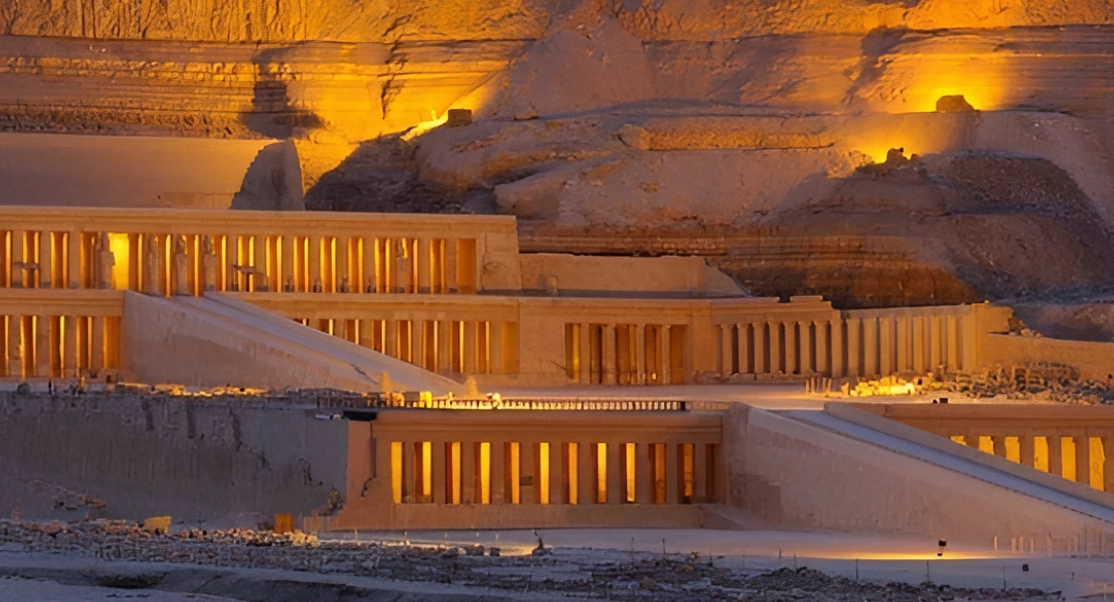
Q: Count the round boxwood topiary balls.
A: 0